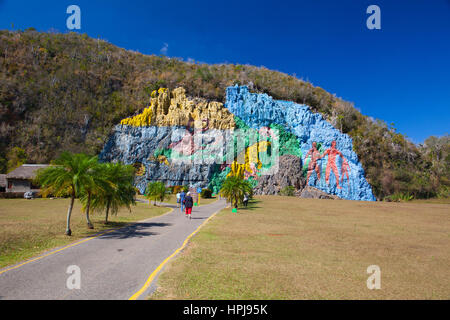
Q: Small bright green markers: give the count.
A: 4